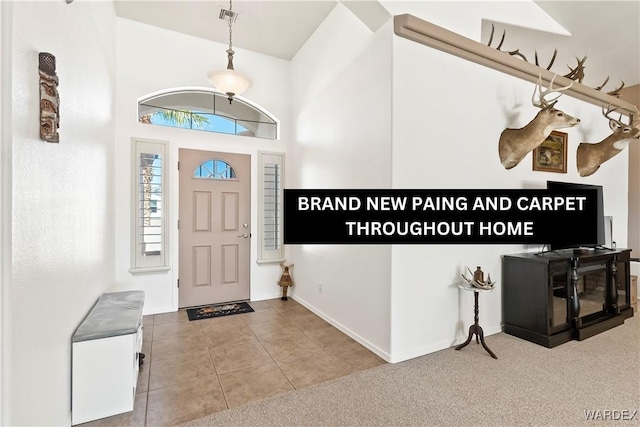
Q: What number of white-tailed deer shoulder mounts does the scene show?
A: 2